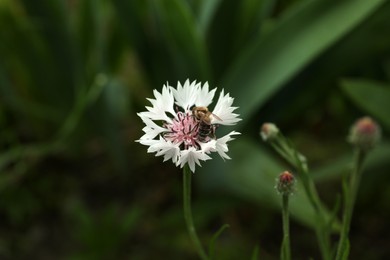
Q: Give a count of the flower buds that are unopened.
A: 3